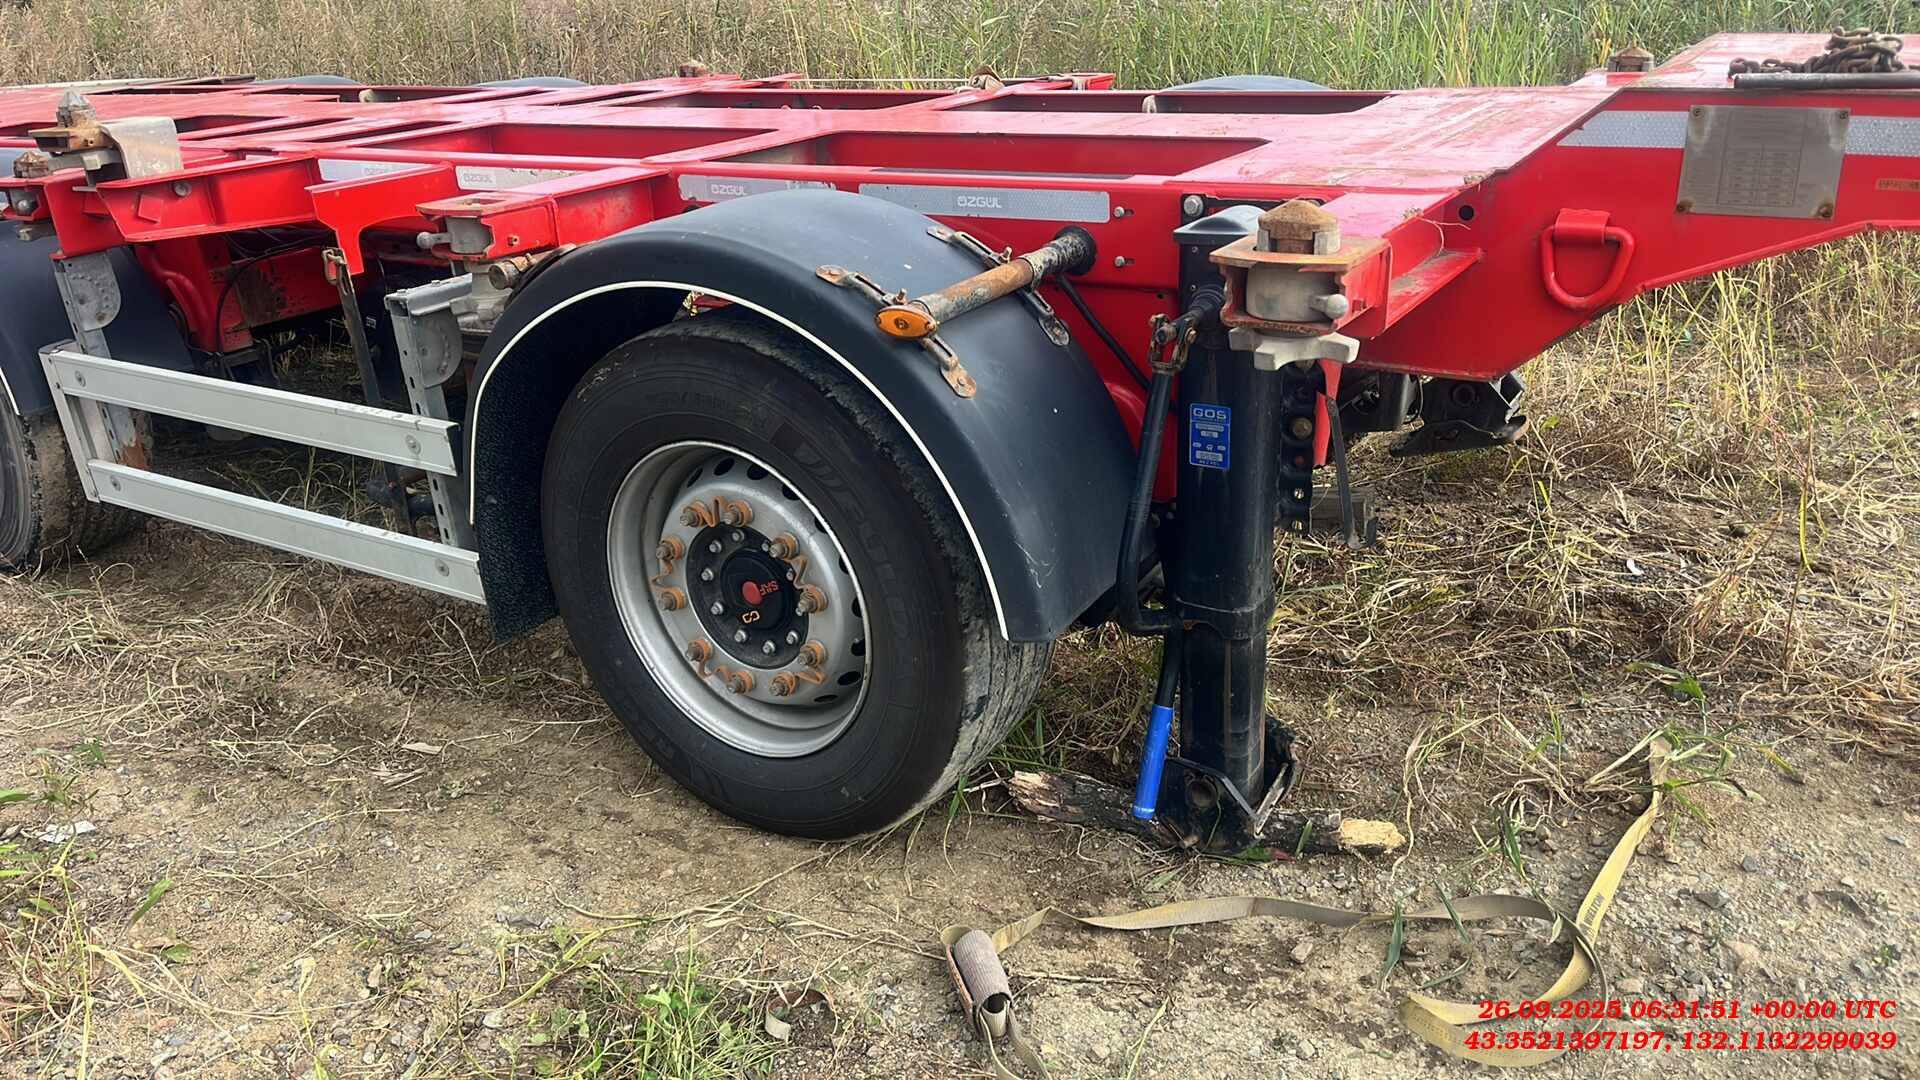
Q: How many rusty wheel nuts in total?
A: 10